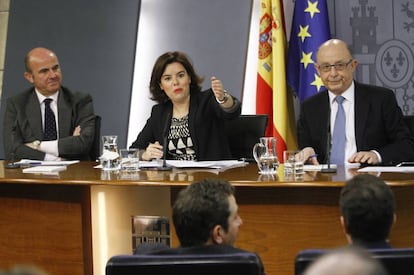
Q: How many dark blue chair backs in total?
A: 2